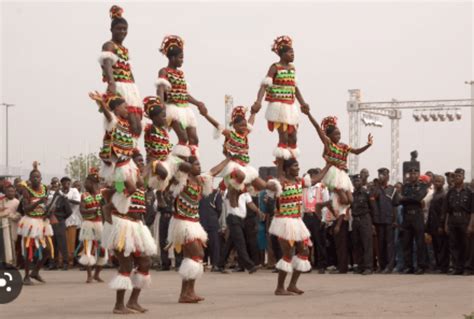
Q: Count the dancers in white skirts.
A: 12